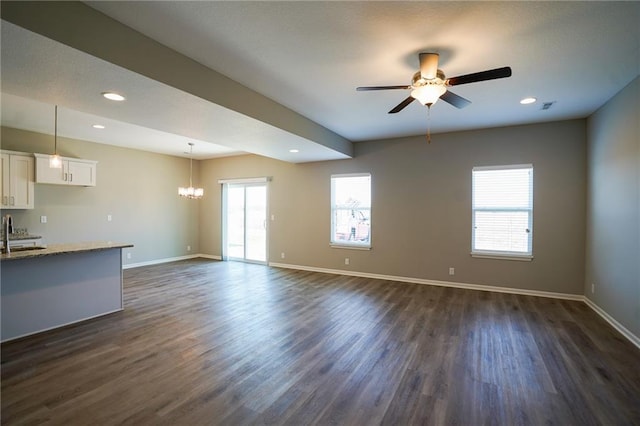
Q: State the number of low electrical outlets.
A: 6